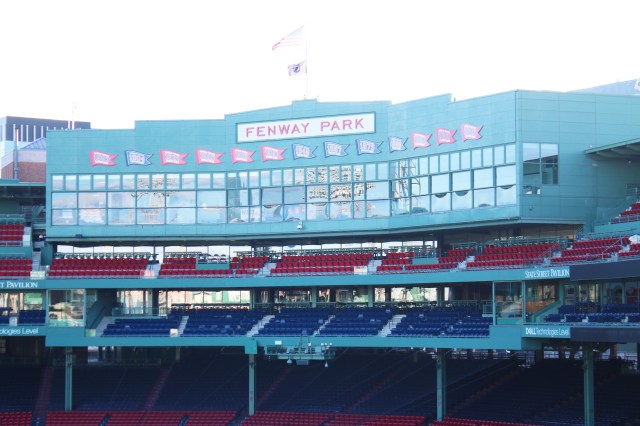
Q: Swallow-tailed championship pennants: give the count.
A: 13